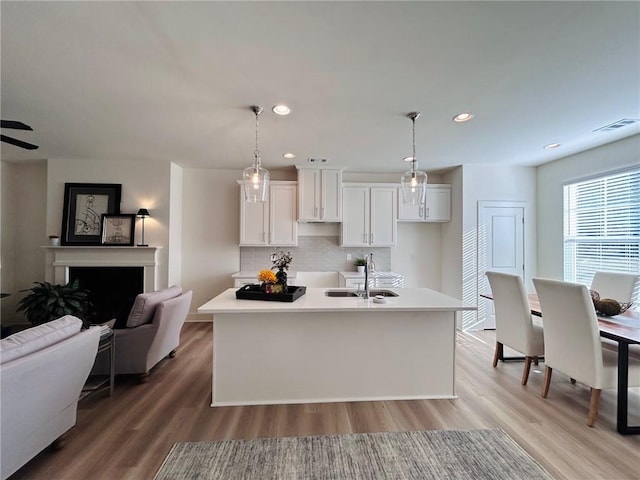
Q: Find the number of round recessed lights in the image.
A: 5